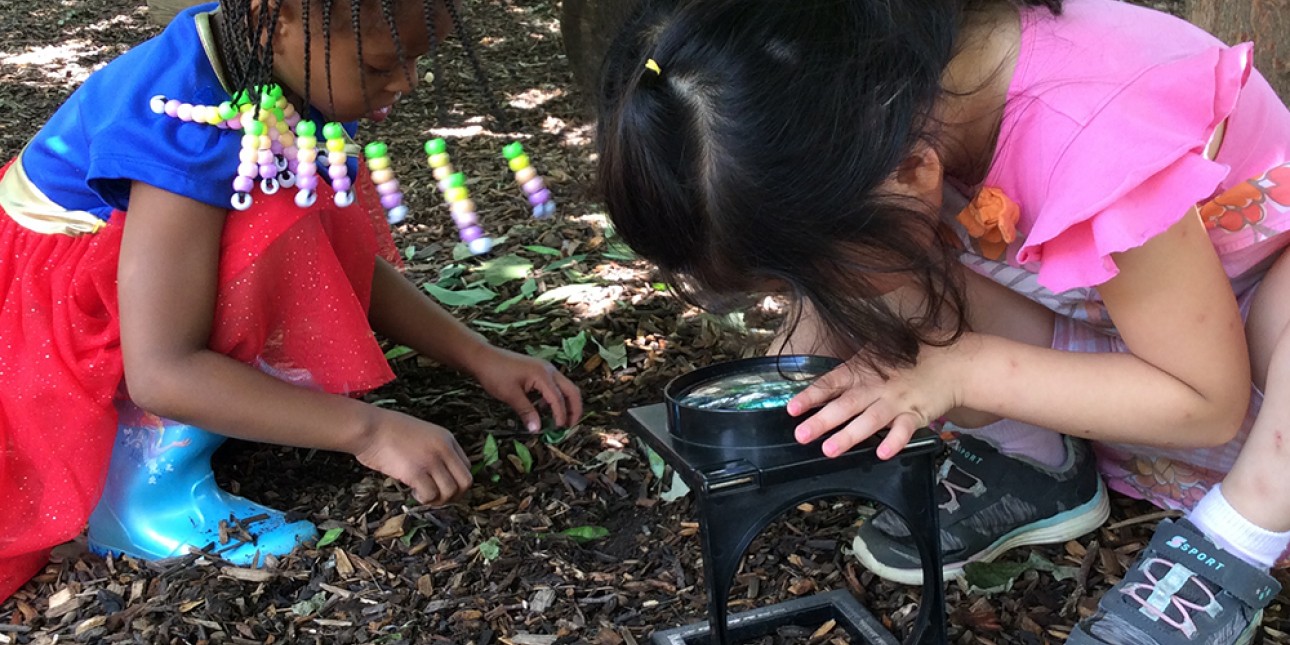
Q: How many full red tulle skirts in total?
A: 1